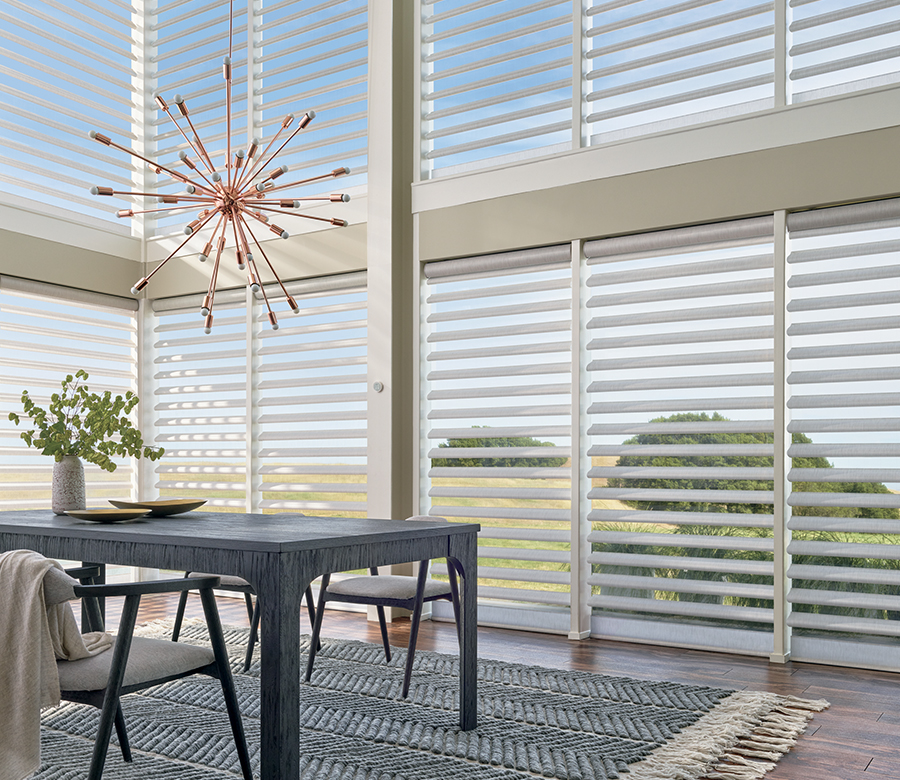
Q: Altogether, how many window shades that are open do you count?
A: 12